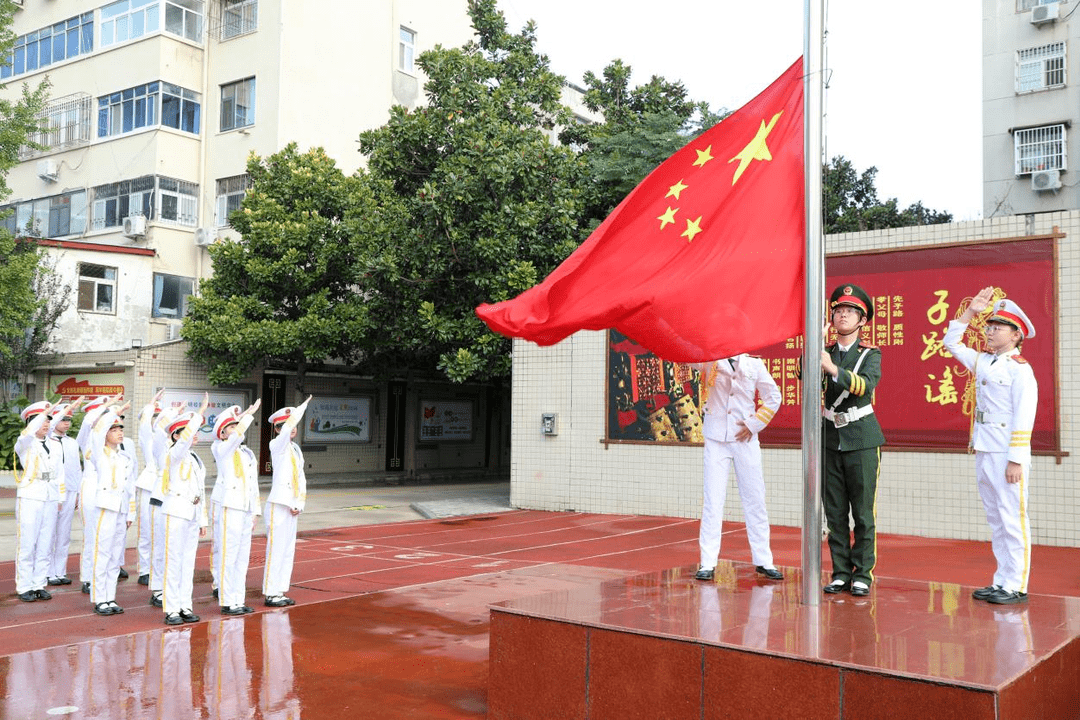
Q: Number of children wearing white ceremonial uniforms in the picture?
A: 13